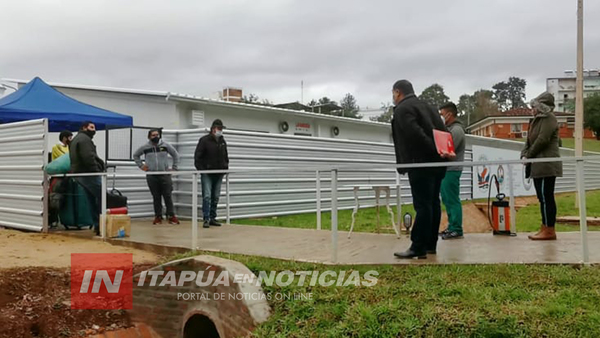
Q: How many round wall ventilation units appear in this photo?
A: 2